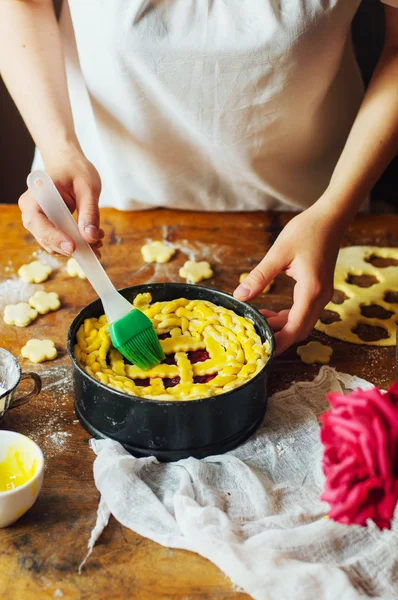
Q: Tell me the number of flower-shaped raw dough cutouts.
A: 9